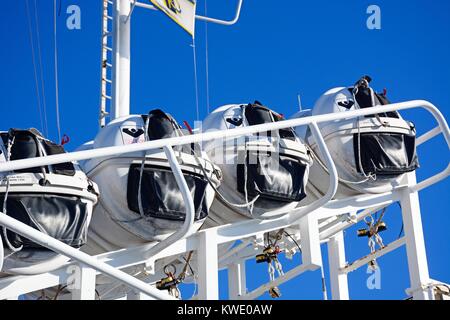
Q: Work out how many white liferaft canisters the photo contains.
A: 4